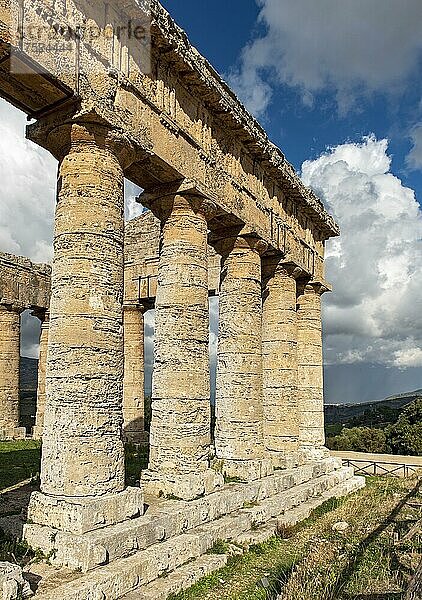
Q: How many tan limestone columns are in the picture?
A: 8